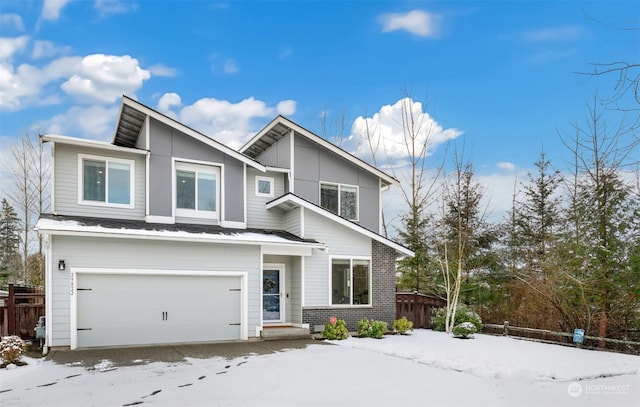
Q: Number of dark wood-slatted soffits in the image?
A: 2